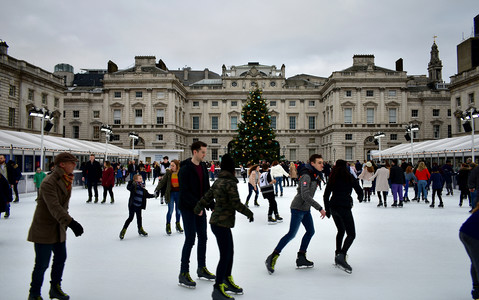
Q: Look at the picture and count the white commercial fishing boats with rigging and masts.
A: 0